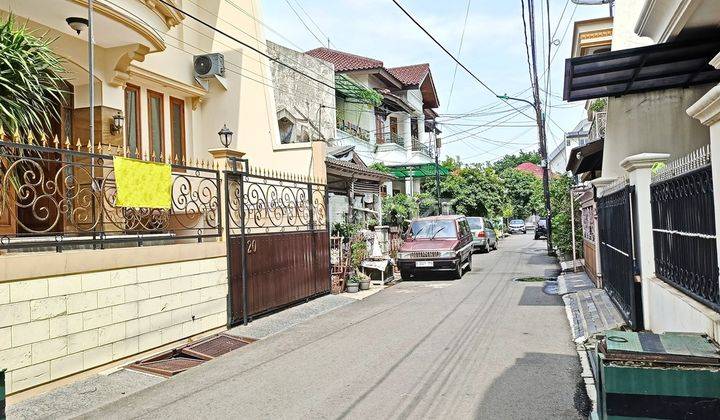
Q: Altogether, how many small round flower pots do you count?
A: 2